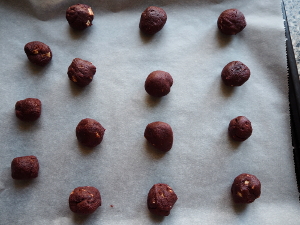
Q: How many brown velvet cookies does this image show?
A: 15